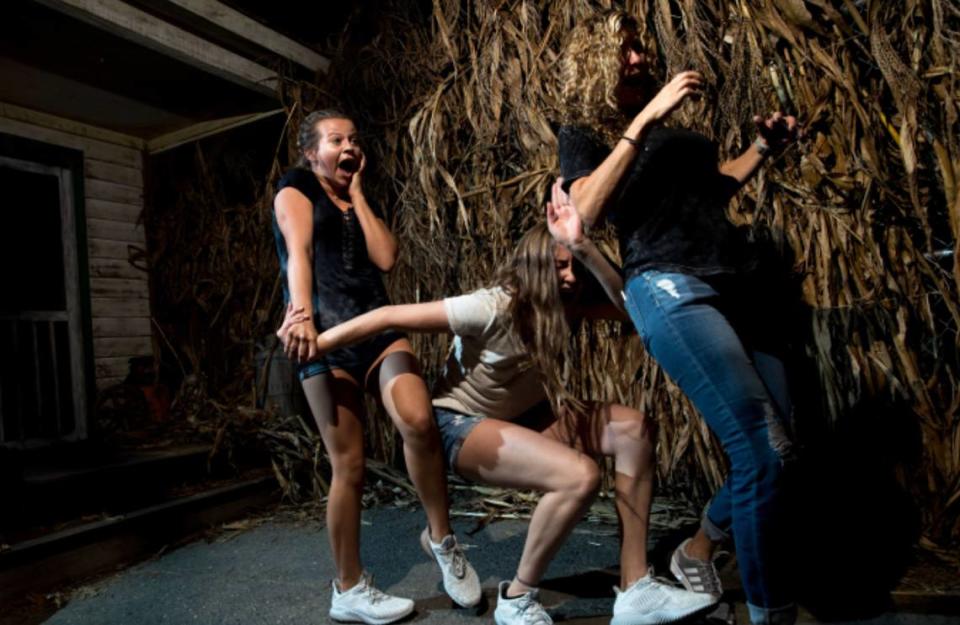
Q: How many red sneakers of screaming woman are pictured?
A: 0